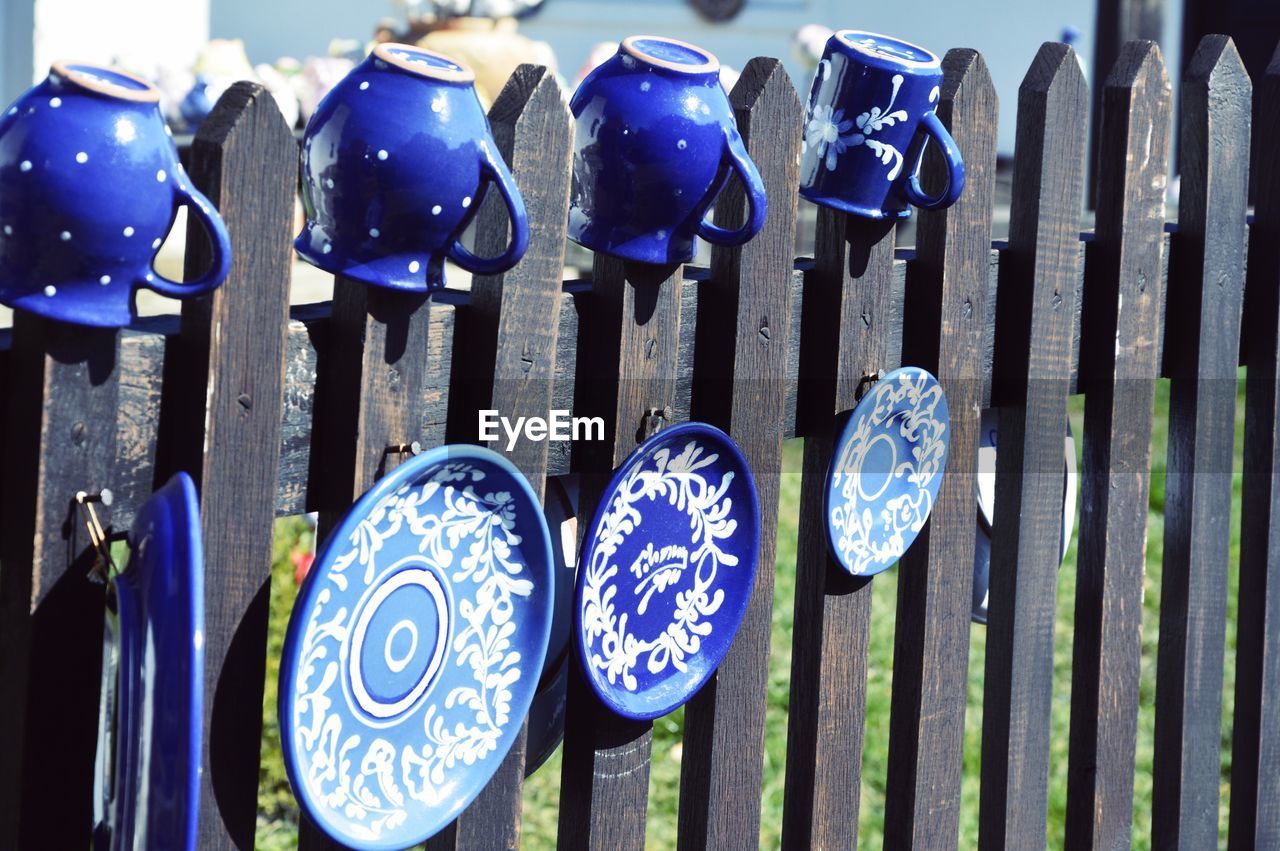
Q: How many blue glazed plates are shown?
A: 4